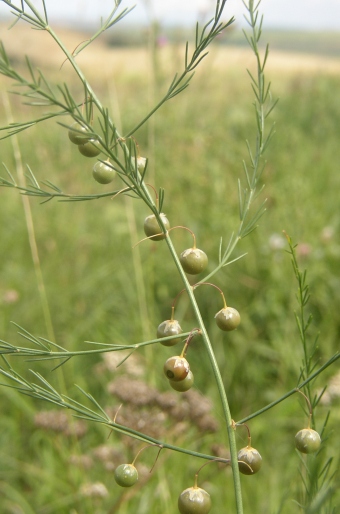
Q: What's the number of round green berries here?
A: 14